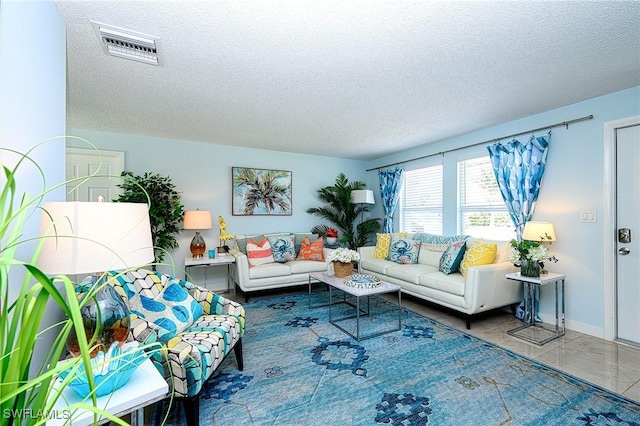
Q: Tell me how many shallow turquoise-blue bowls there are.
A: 1